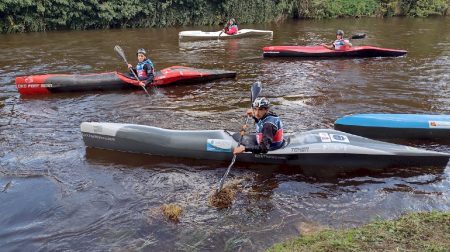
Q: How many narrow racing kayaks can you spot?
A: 5